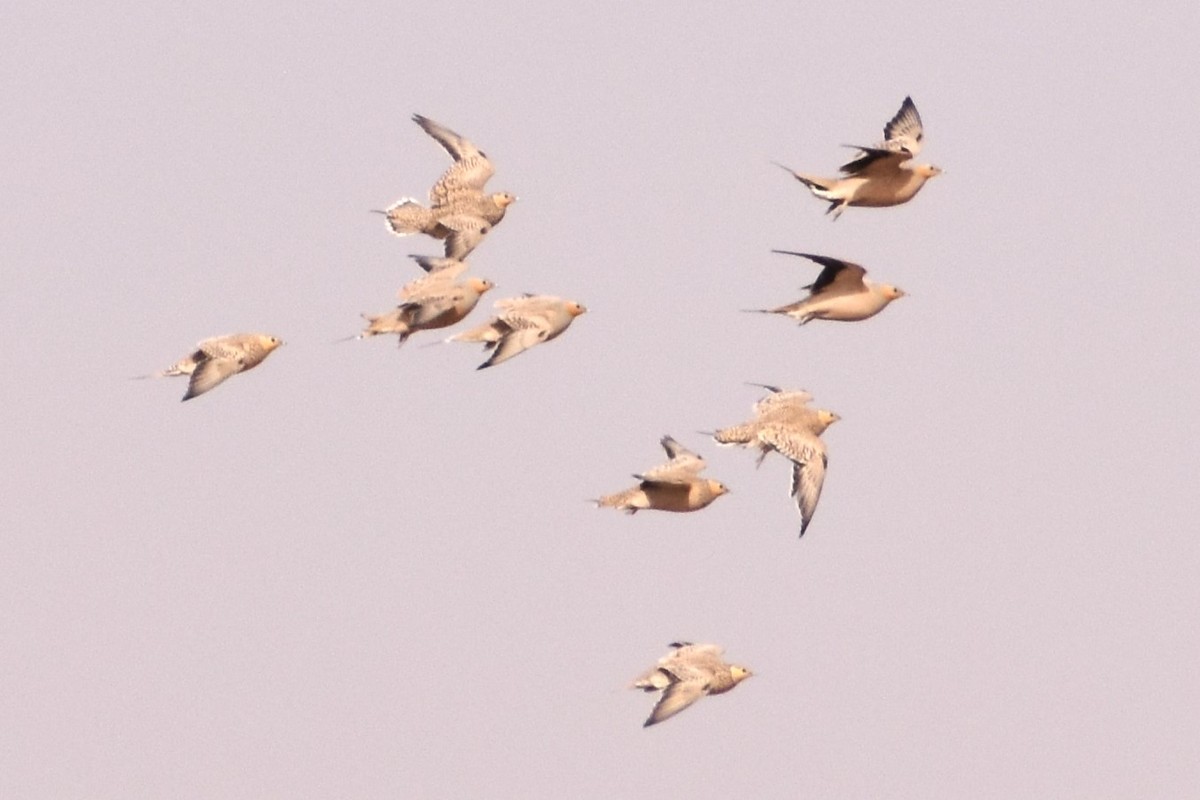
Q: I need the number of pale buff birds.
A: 9